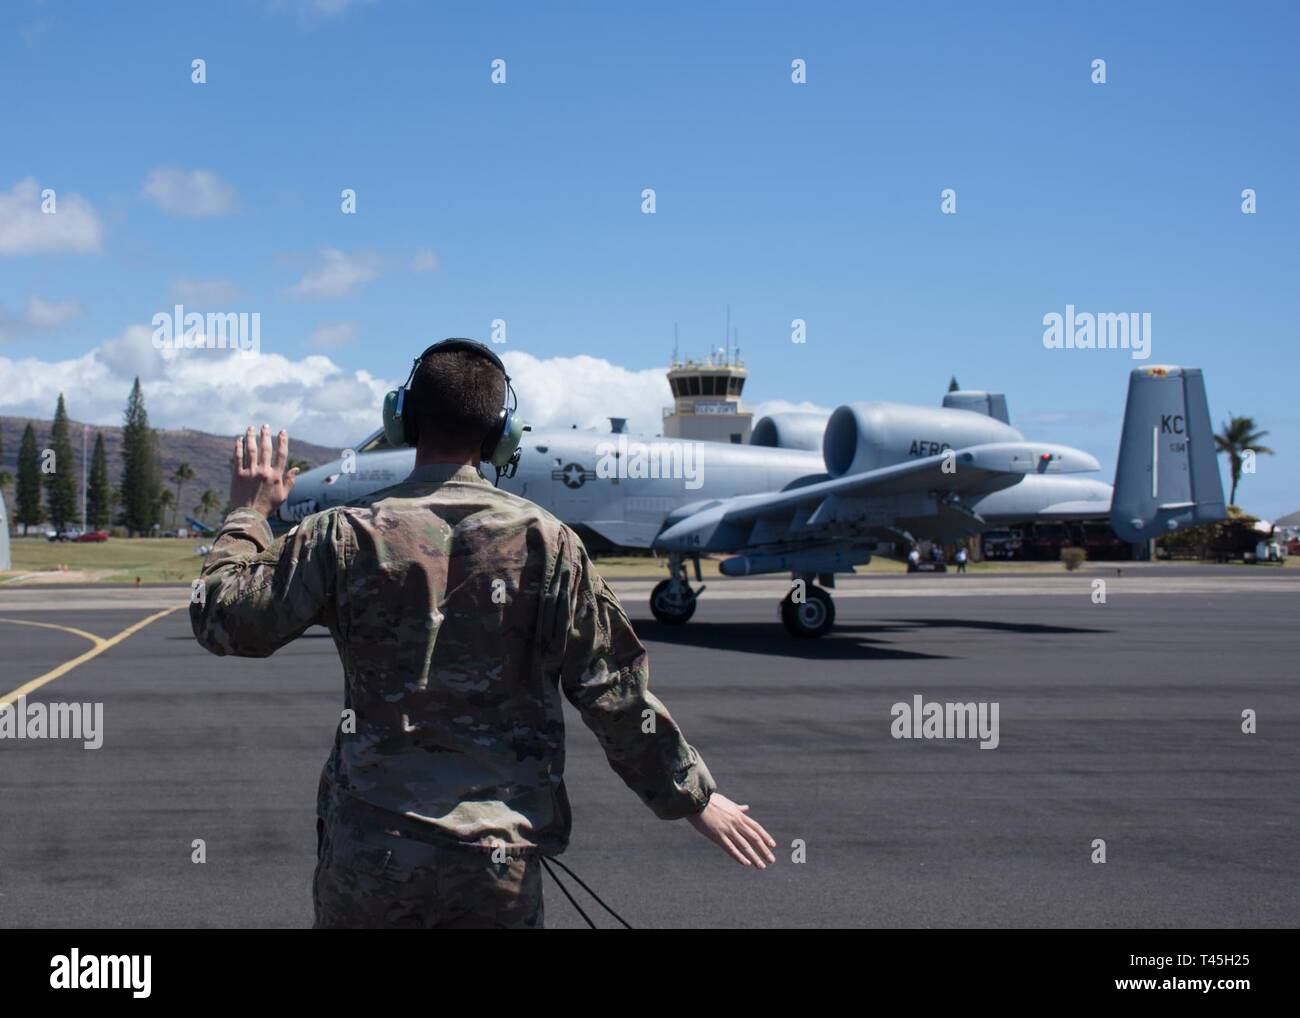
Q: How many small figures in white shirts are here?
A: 2